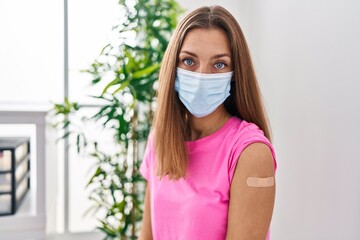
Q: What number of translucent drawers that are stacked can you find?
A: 3